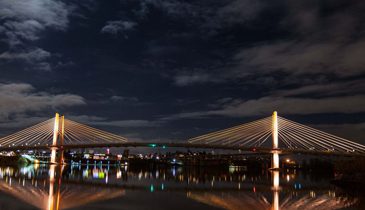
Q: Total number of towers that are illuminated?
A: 2